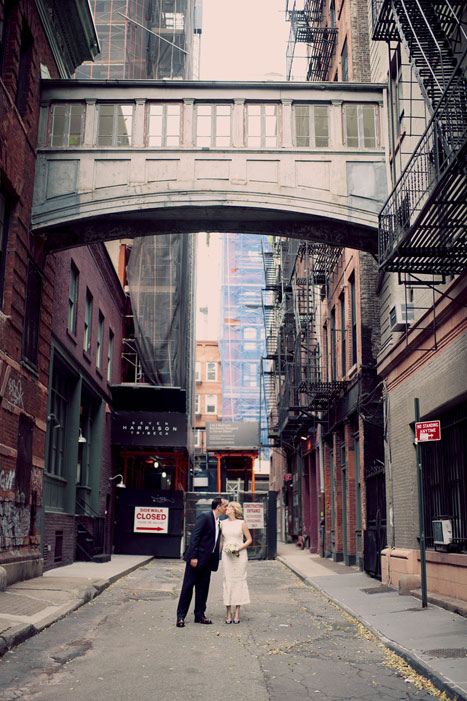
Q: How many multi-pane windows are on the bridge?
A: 7